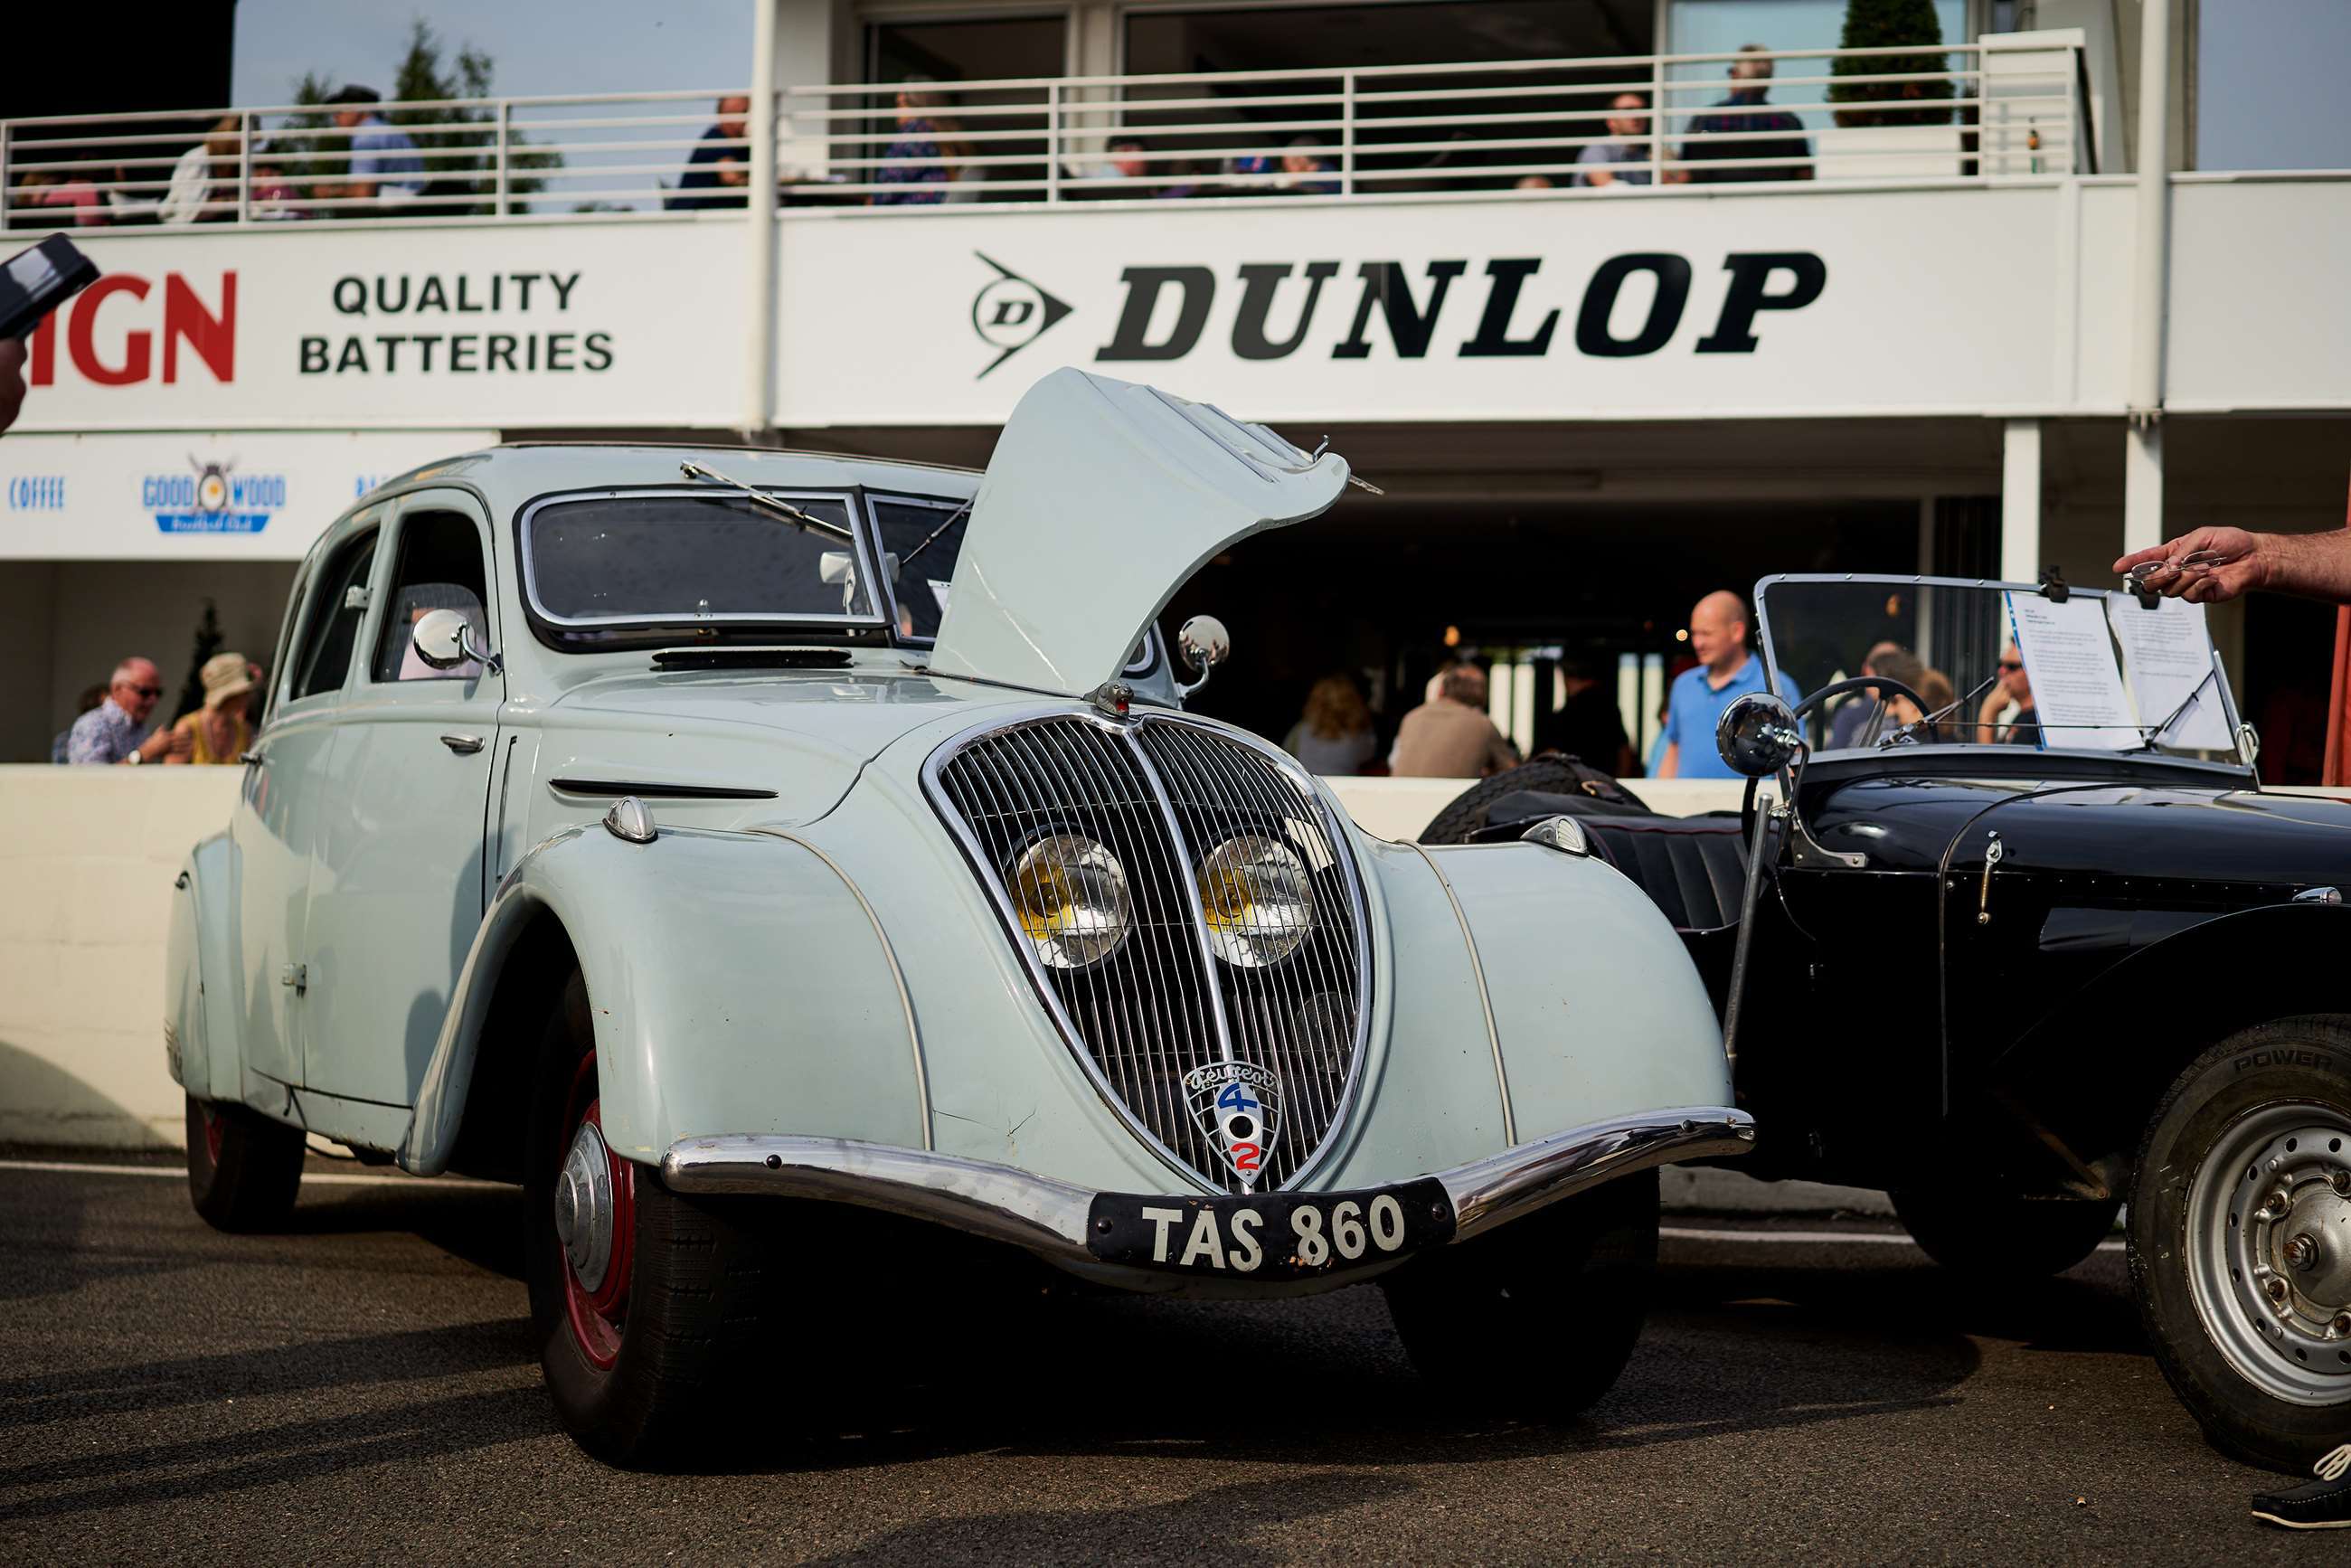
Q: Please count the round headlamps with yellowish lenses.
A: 2